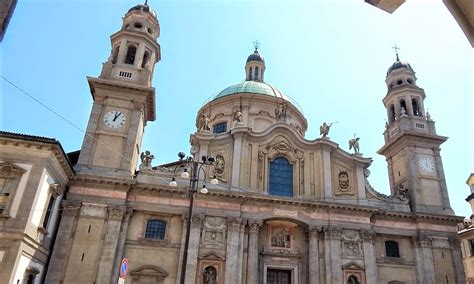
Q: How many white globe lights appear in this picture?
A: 4